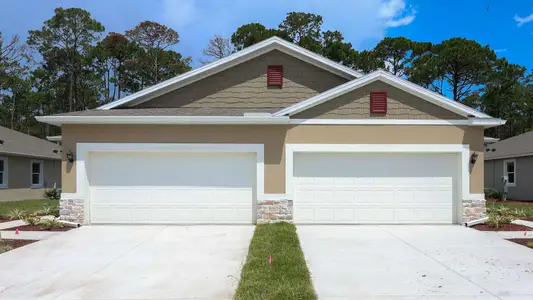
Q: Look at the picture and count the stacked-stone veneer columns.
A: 3